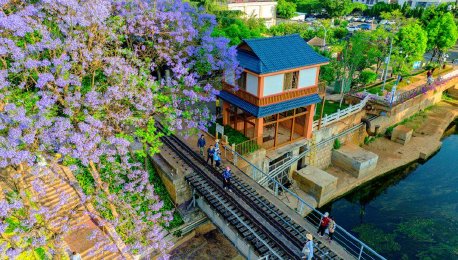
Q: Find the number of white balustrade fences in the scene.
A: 1